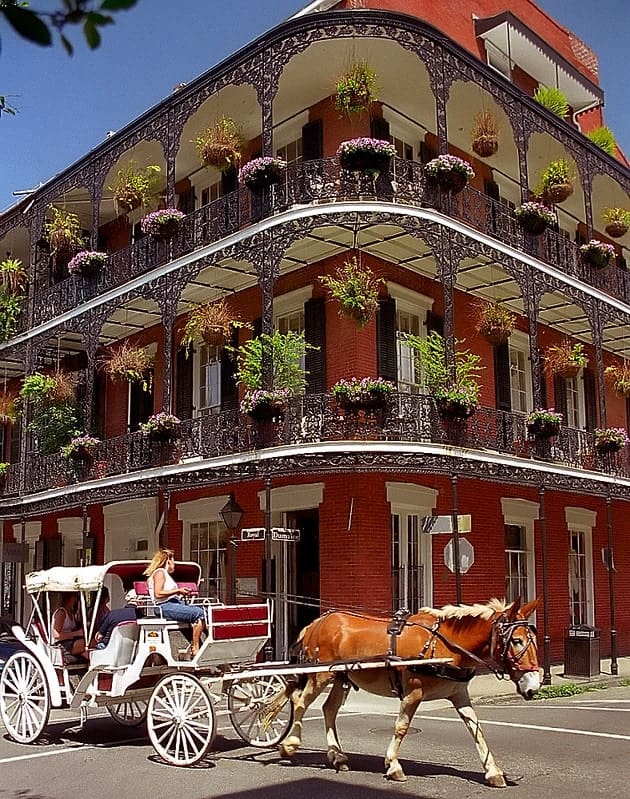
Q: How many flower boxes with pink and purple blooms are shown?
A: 14